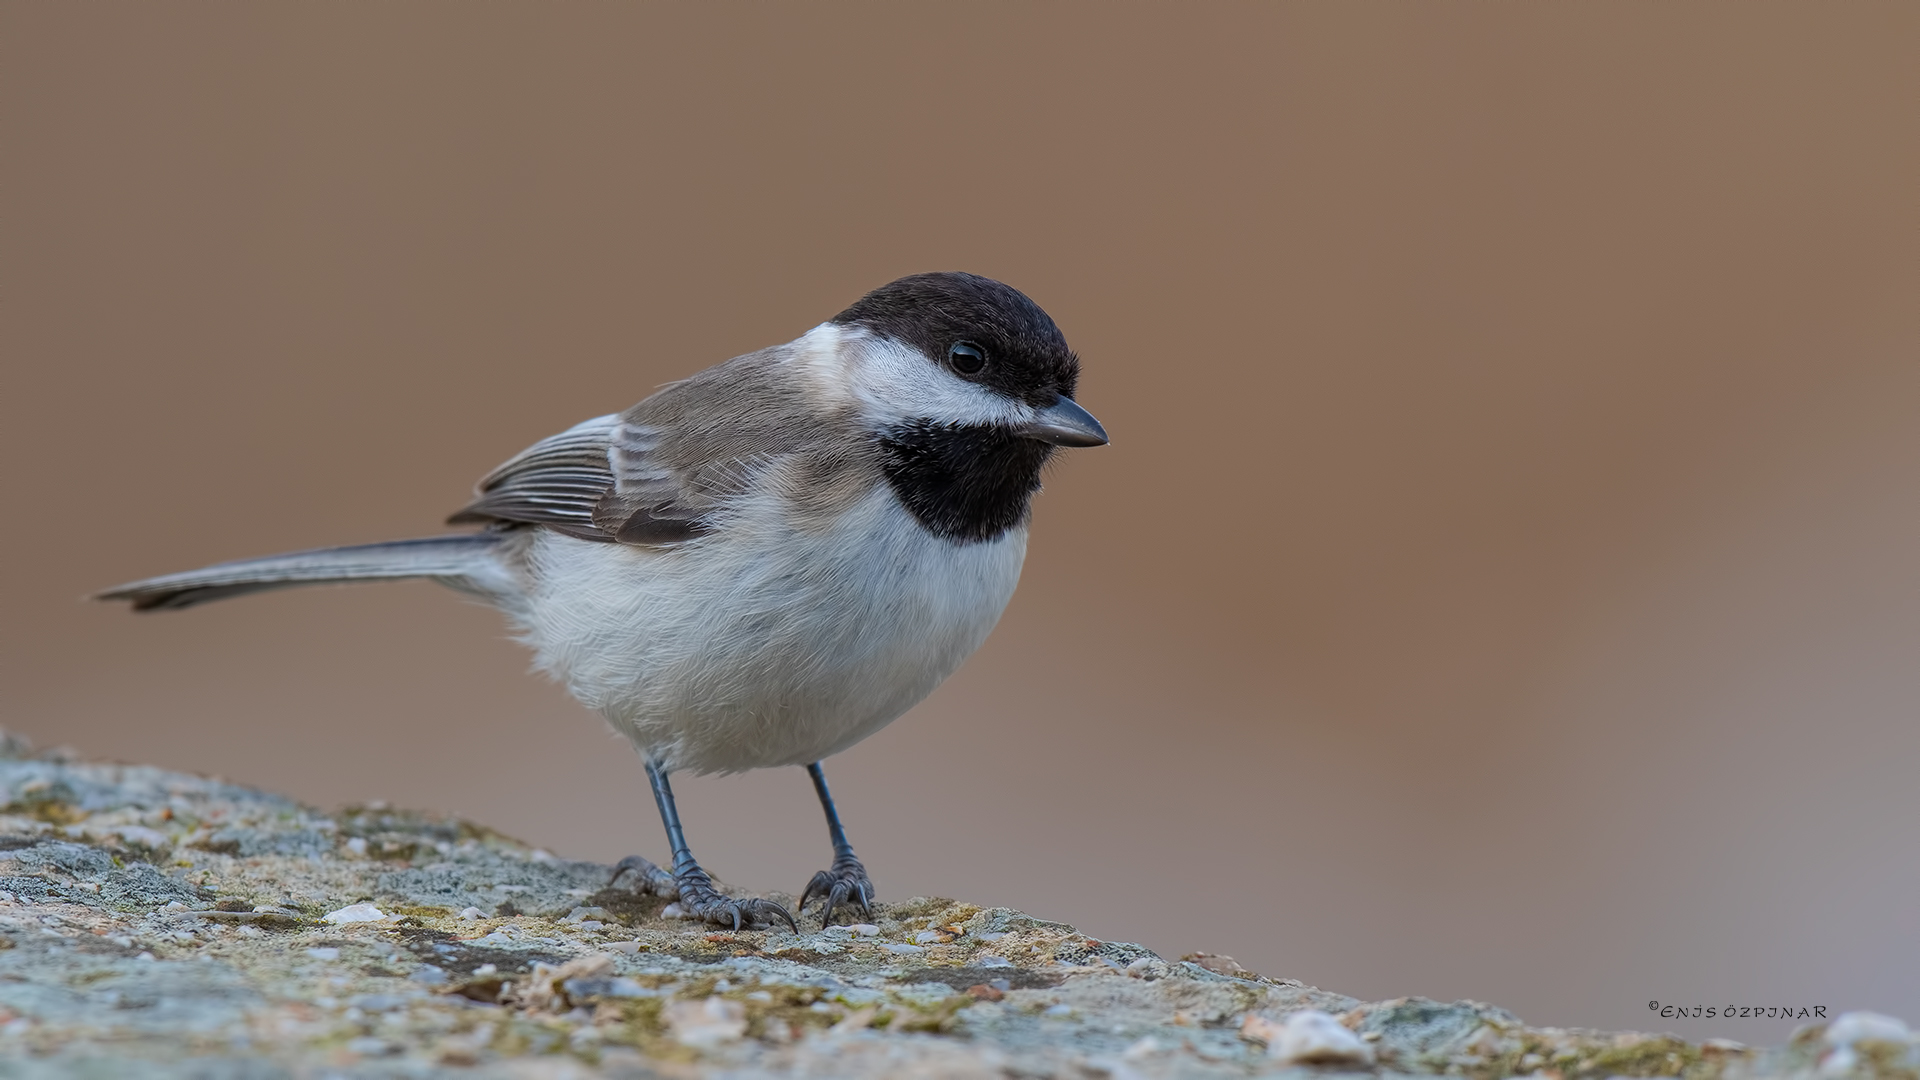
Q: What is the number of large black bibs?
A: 1